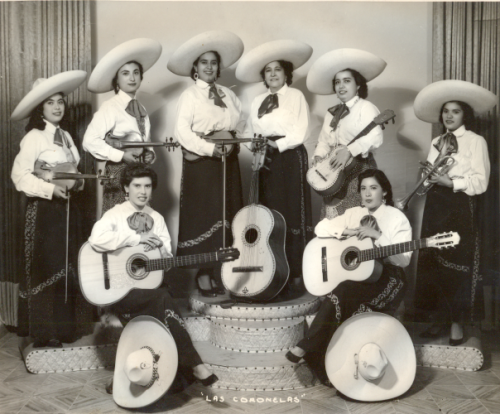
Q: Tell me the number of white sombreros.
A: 8